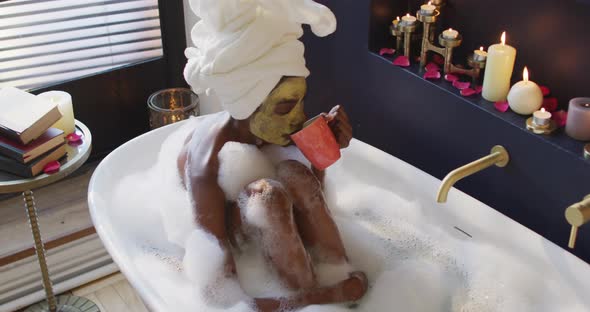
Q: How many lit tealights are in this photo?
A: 6